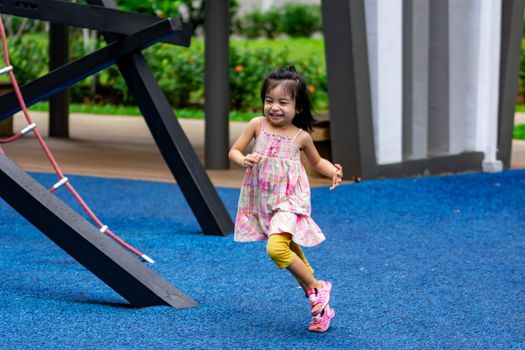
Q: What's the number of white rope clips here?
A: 5